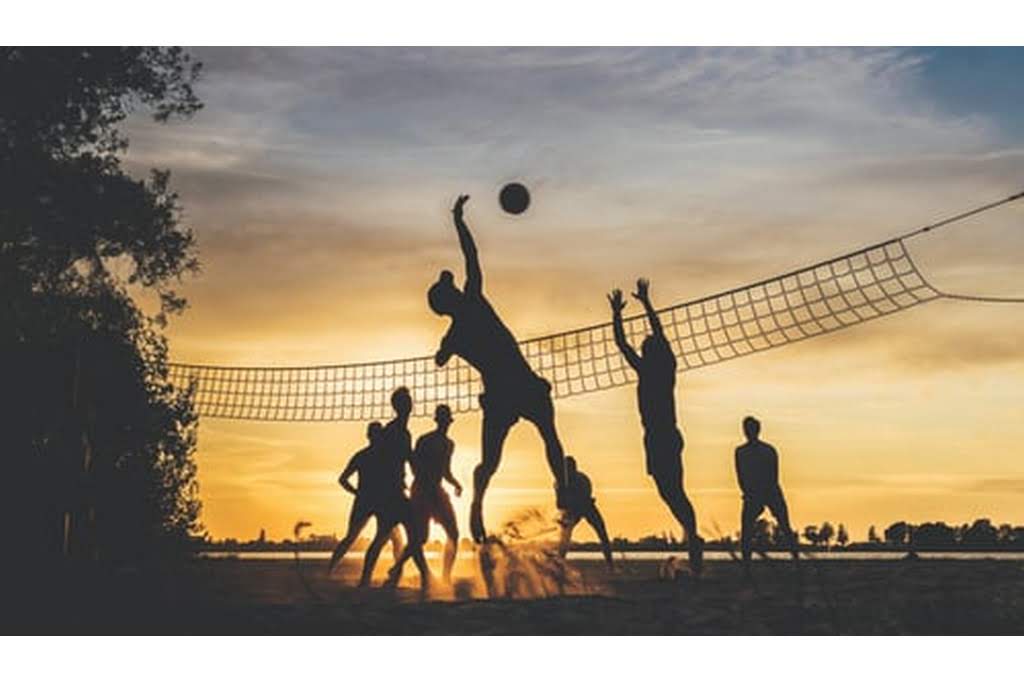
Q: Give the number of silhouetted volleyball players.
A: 7